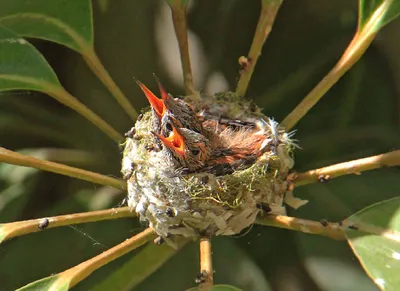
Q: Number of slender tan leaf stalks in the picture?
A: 11